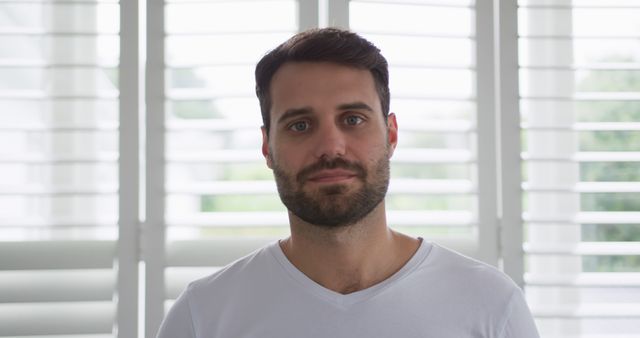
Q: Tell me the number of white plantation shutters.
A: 4